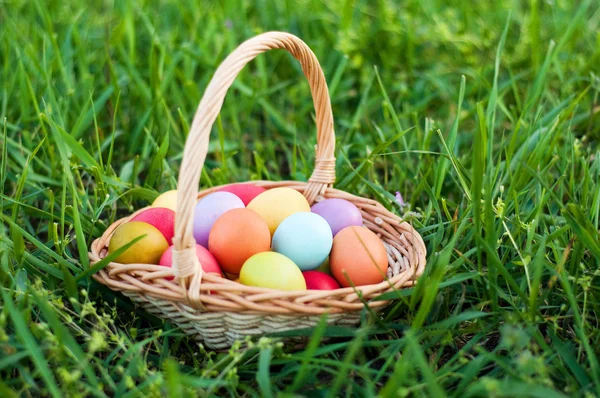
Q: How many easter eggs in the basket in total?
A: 13